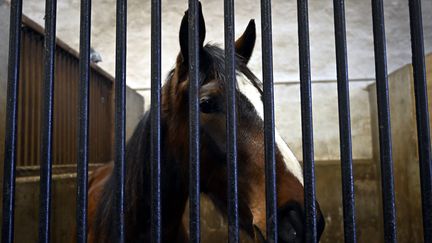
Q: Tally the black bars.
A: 12